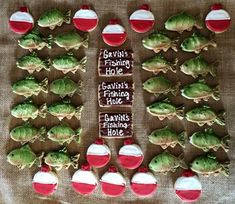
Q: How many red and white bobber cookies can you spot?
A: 12